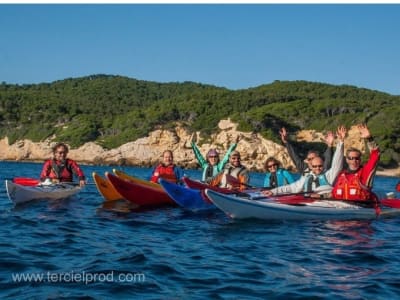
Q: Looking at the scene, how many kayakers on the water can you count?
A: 8